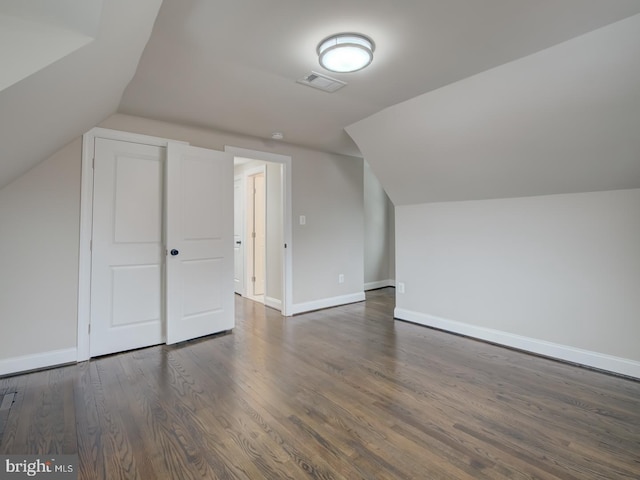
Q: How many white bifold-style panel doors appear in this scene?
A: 2